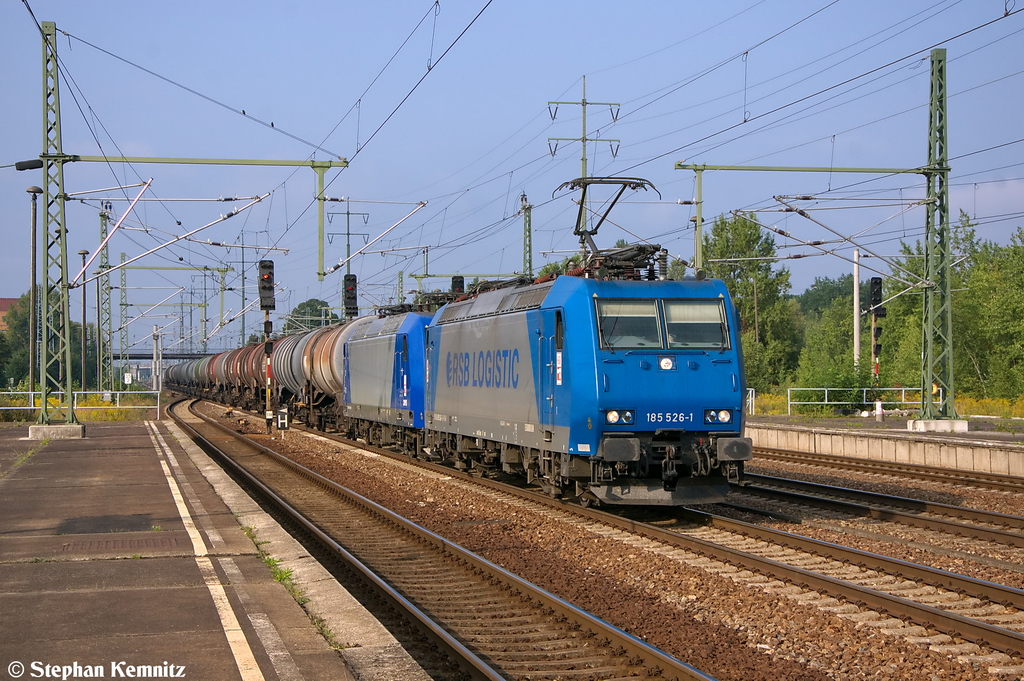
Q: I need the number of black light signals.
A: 4